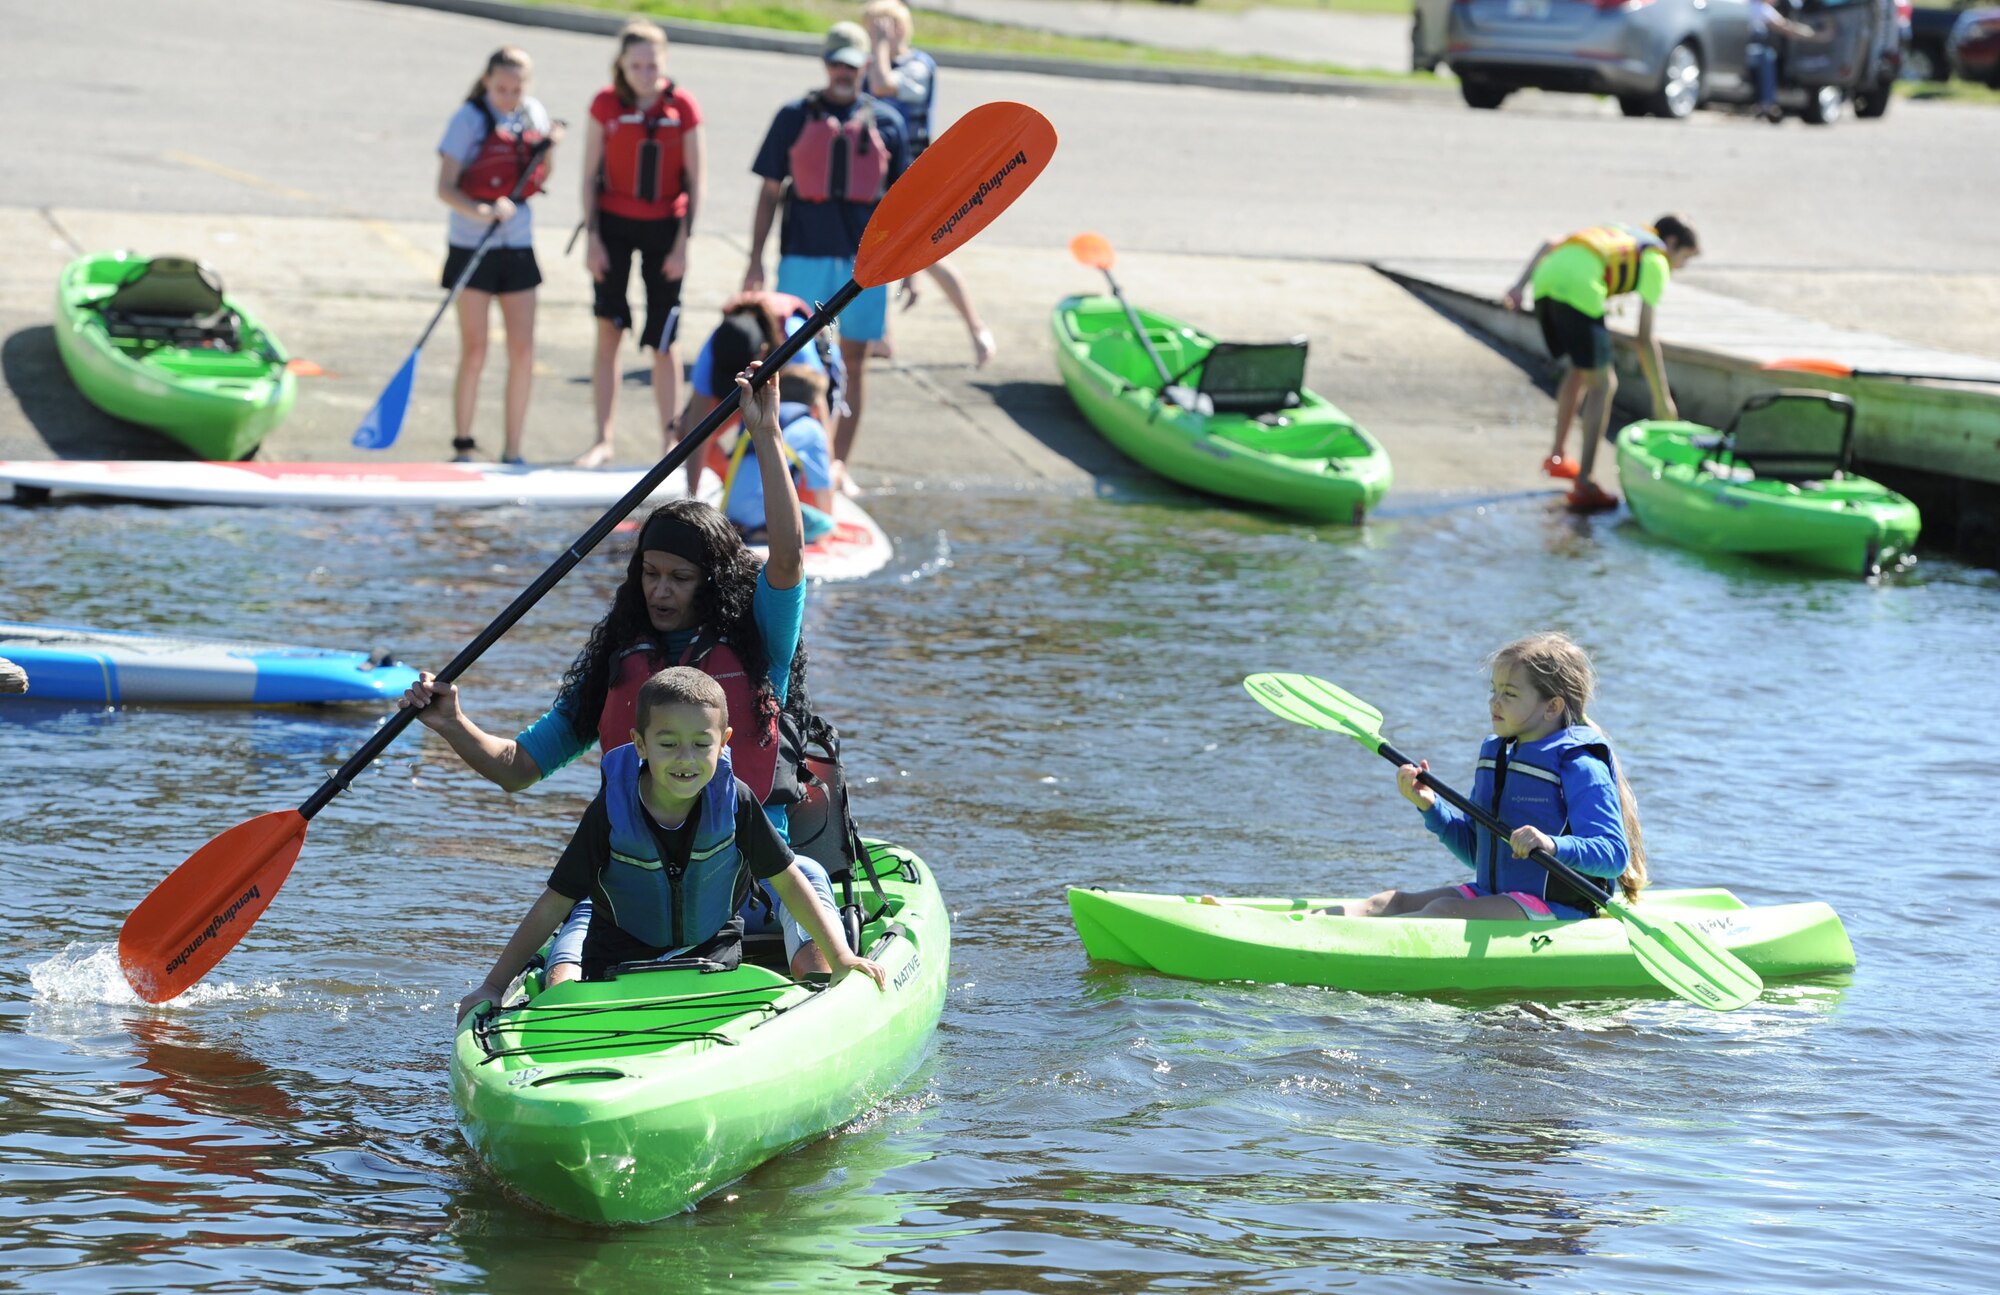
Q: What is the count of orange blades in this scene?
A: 5